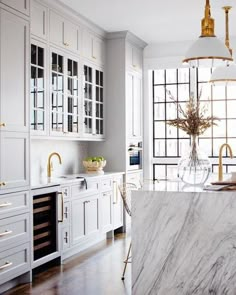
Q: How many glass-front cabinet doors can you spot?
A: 5